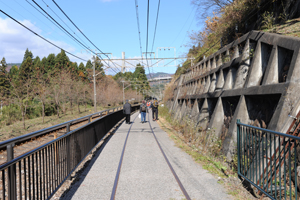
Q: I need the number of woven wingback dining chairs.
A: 0